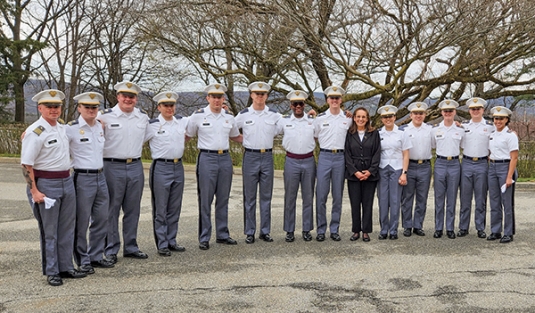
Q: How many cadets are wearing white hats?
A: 13